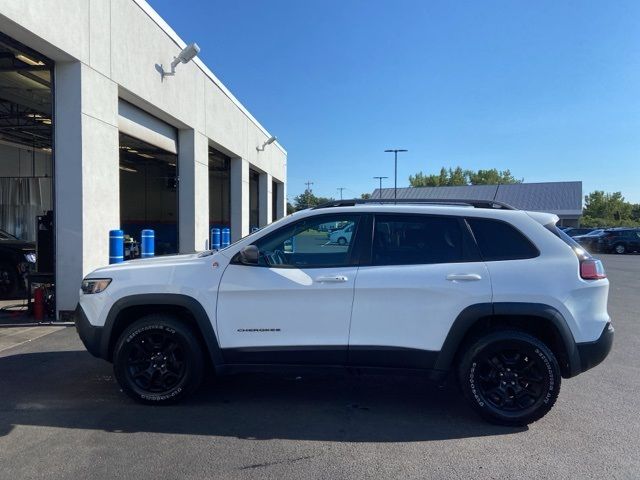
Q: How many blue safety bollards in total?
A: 4